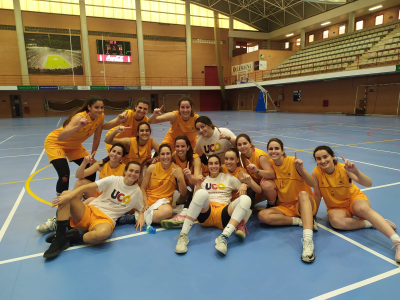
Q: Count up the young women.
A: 14